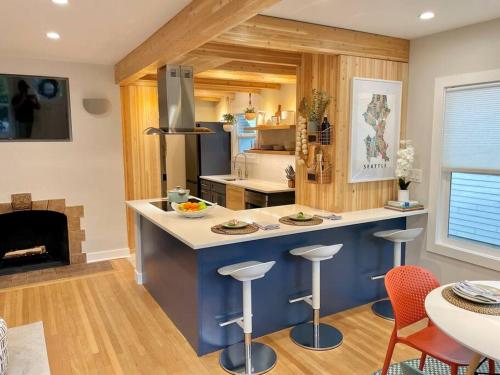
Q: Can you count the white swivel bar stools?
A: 3